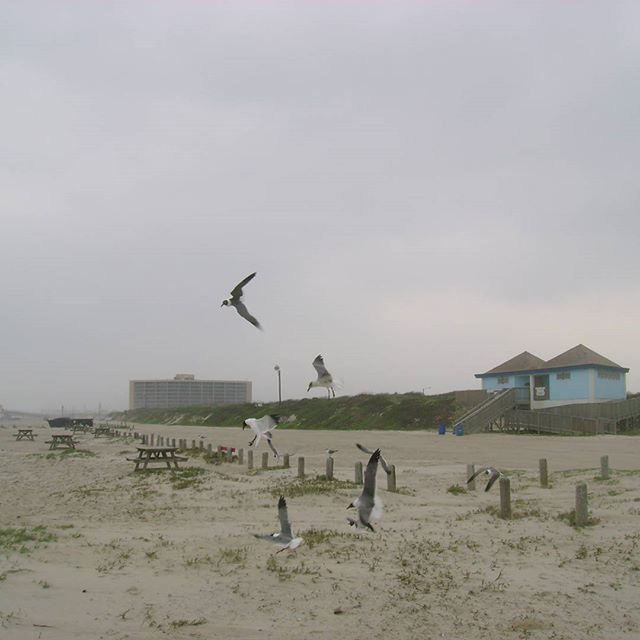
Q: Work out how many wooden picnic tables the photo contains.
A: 5